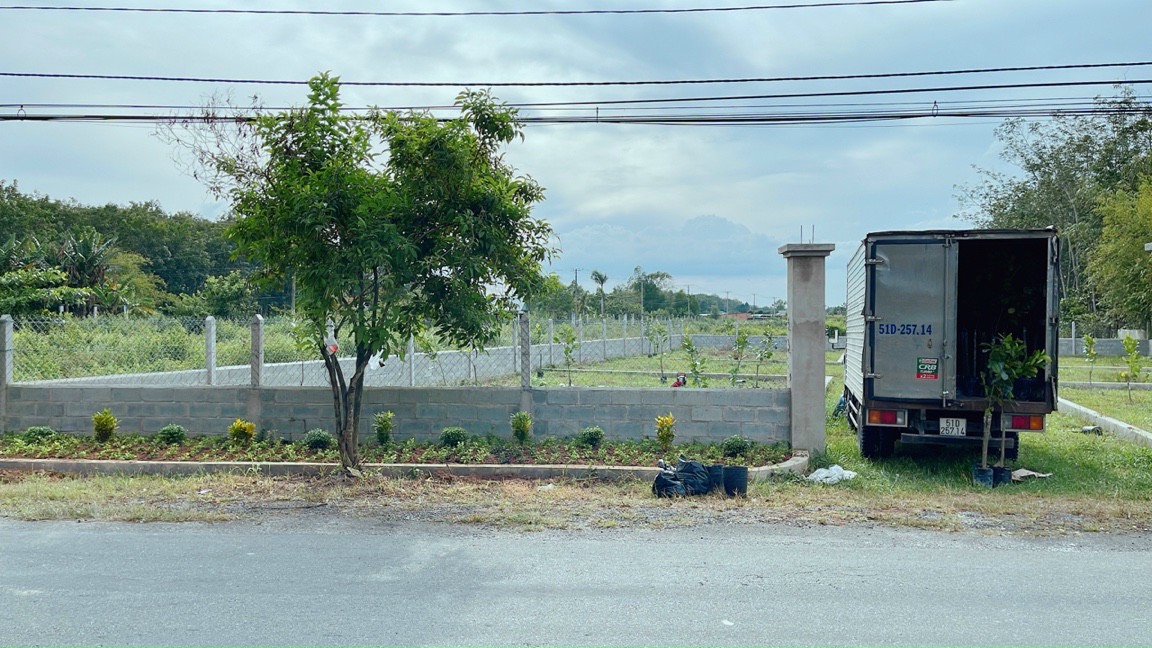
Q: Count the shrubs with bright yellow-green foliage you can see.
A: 5